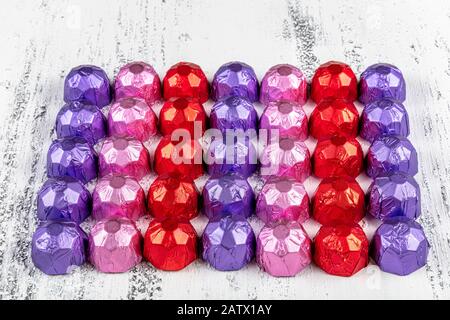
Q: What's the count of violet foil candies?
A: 15